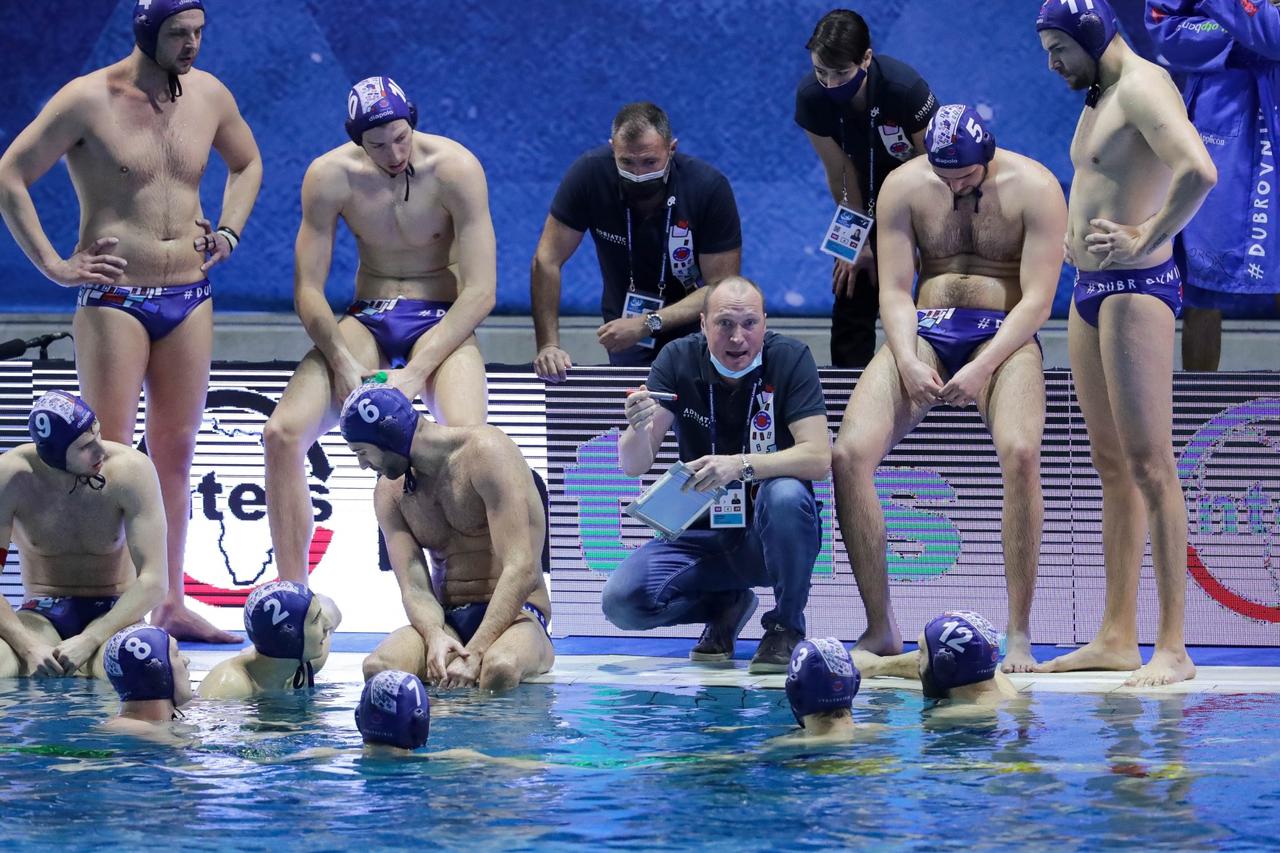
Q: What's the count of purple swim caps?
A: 11